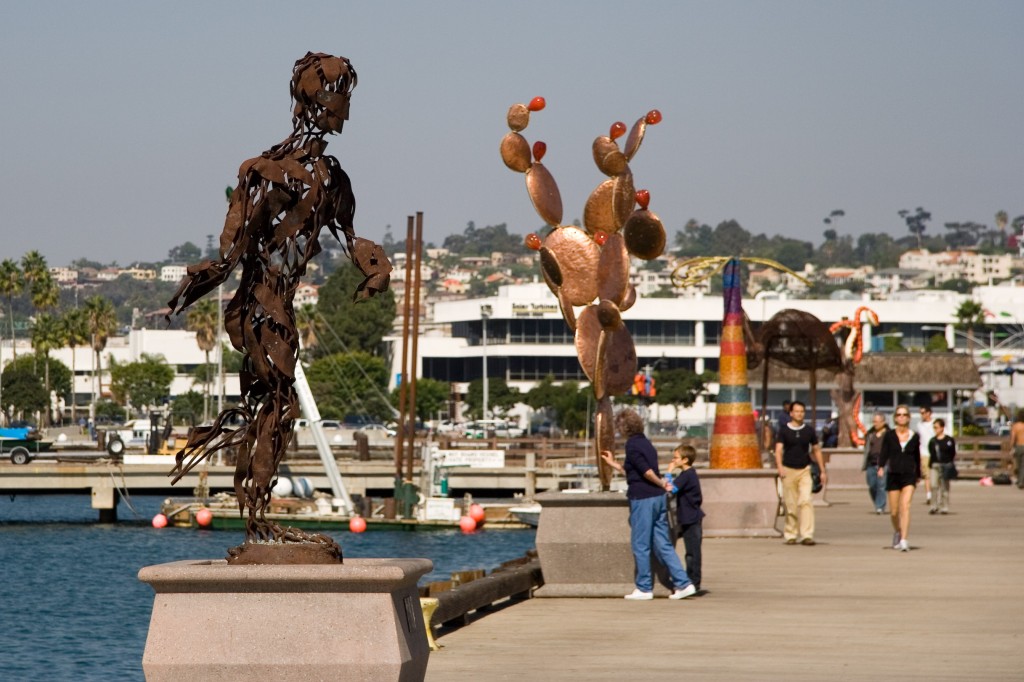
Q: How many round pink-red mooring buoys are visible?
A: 5